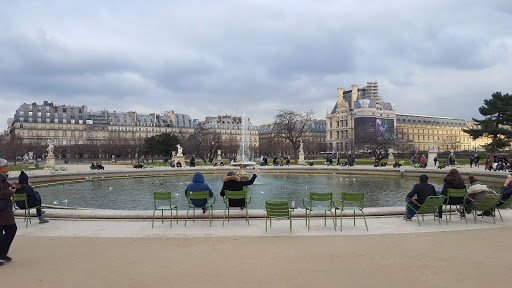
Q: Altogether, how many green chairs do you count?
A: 11